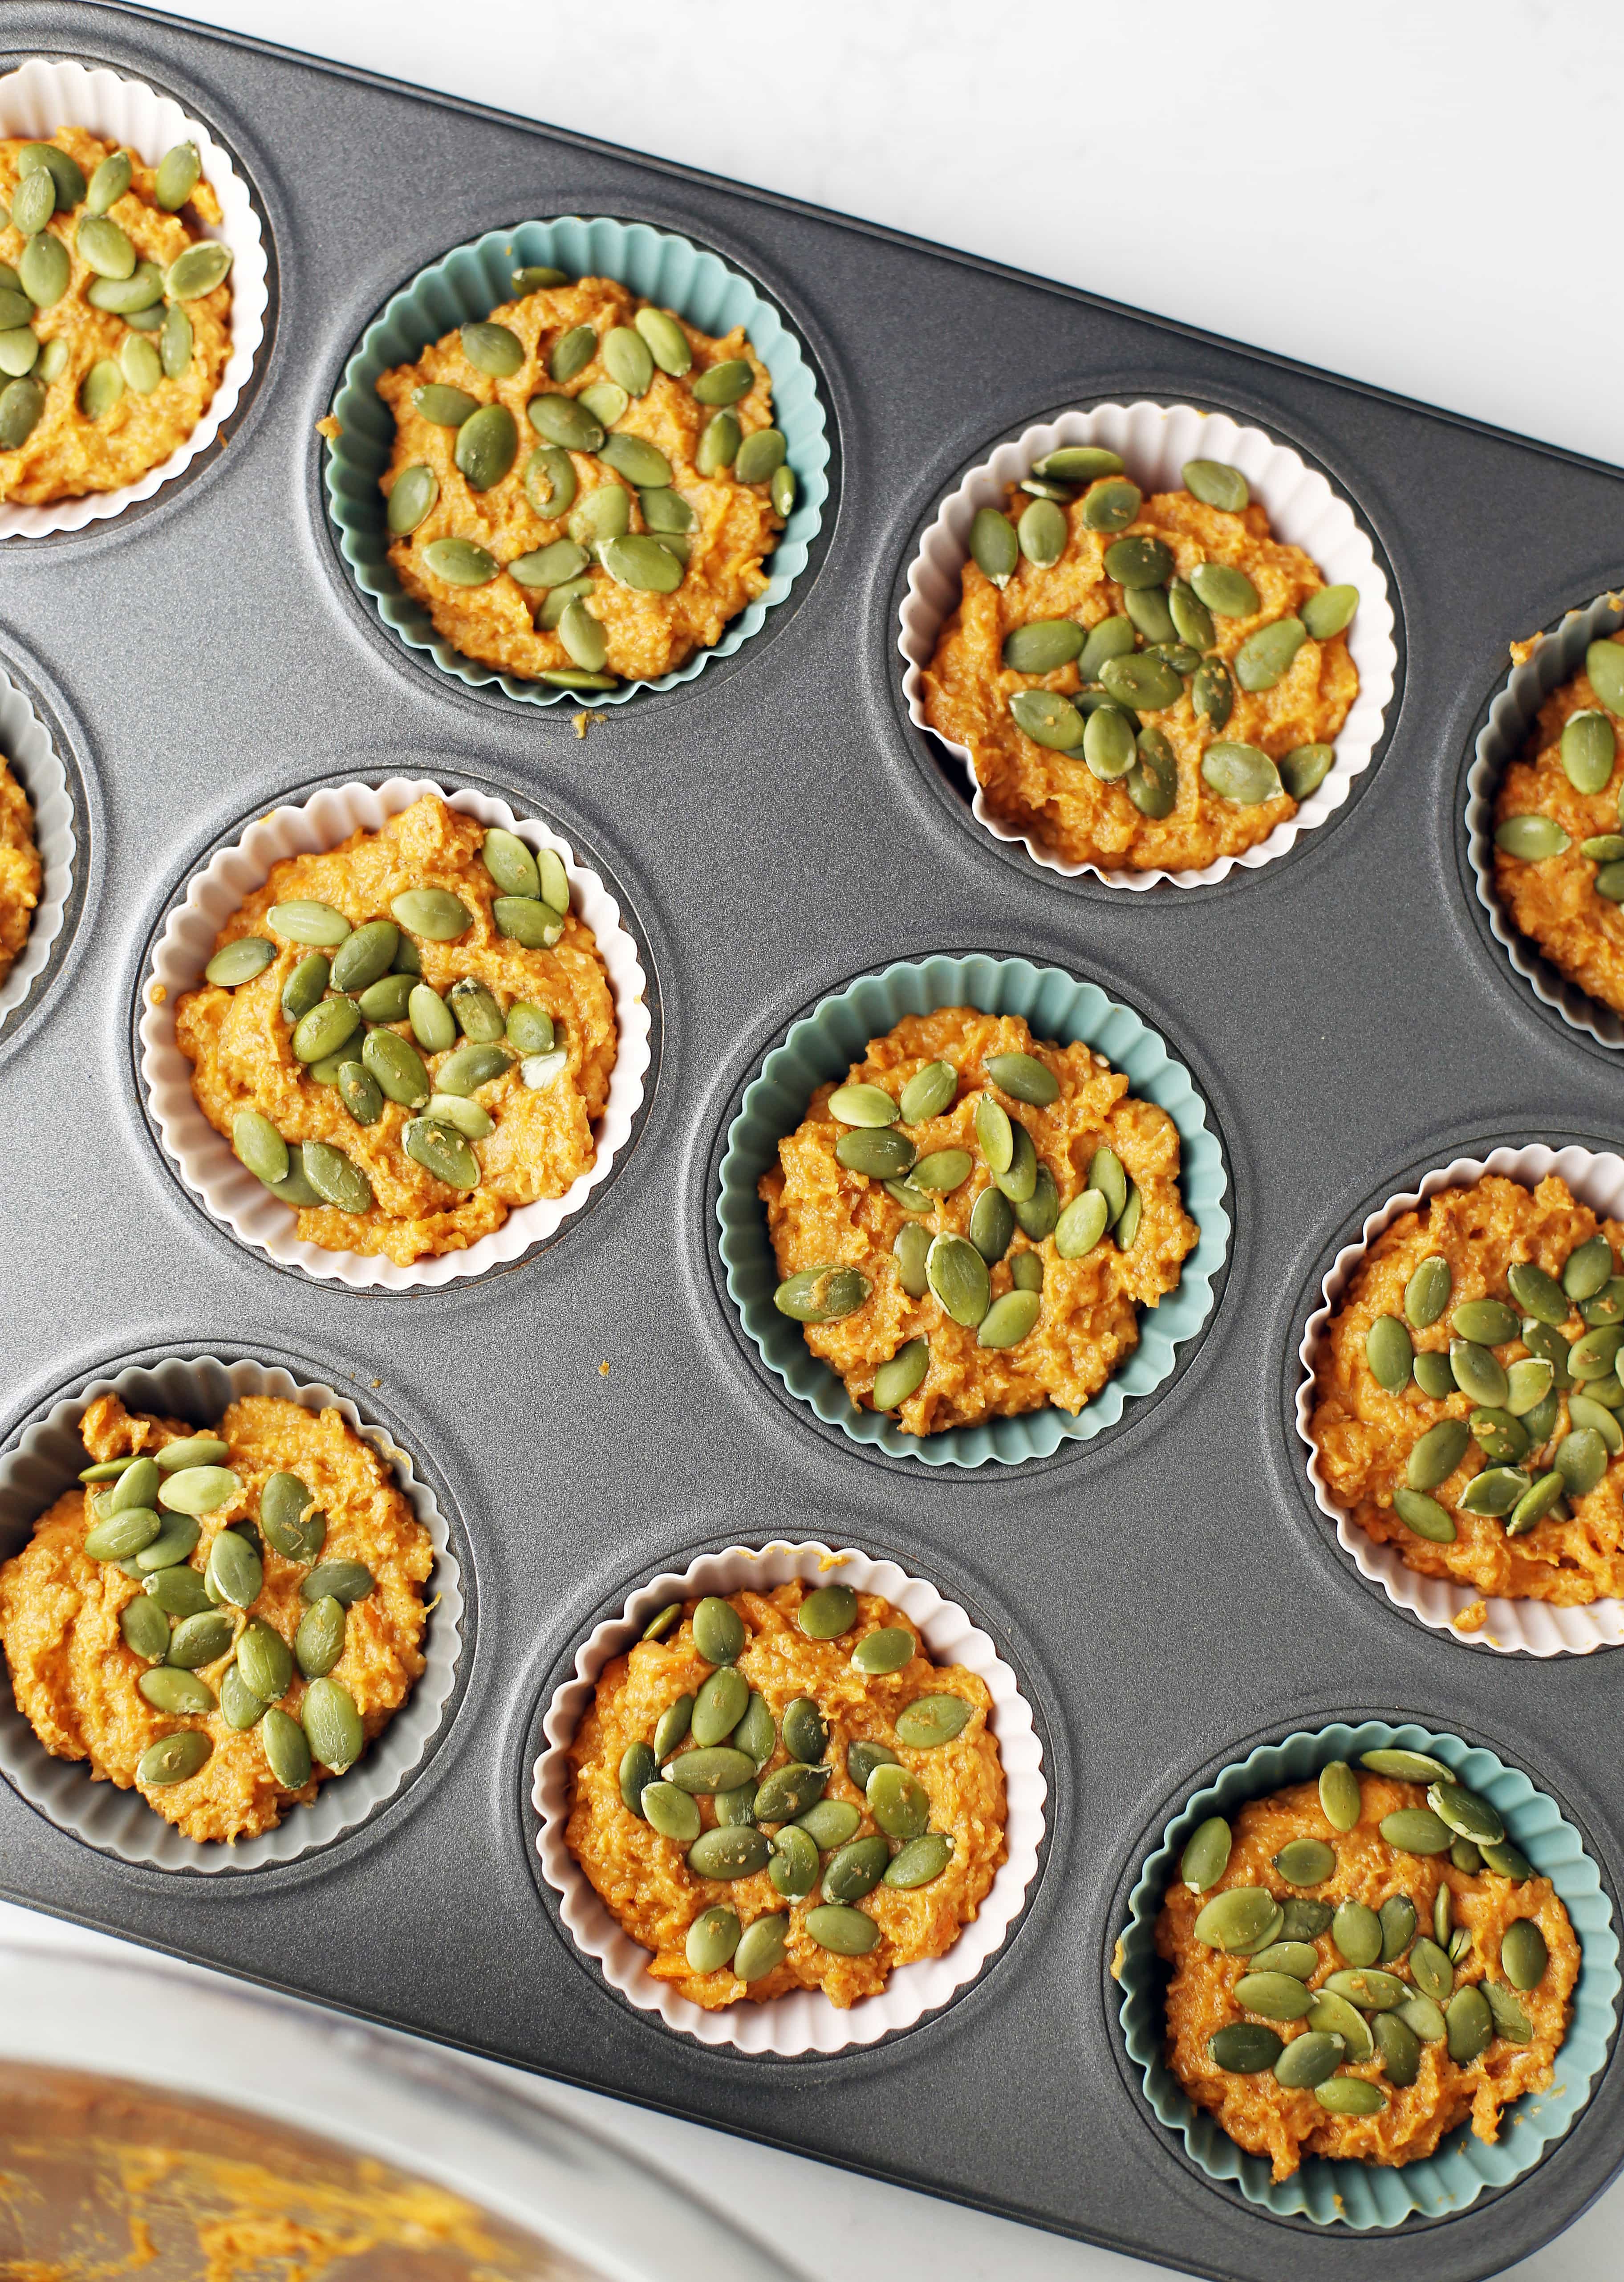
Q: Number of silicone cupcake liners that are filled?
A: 11